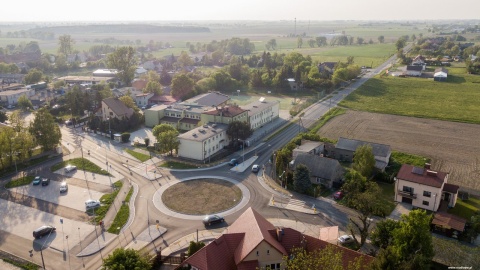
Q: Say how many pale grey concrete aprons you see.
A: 1